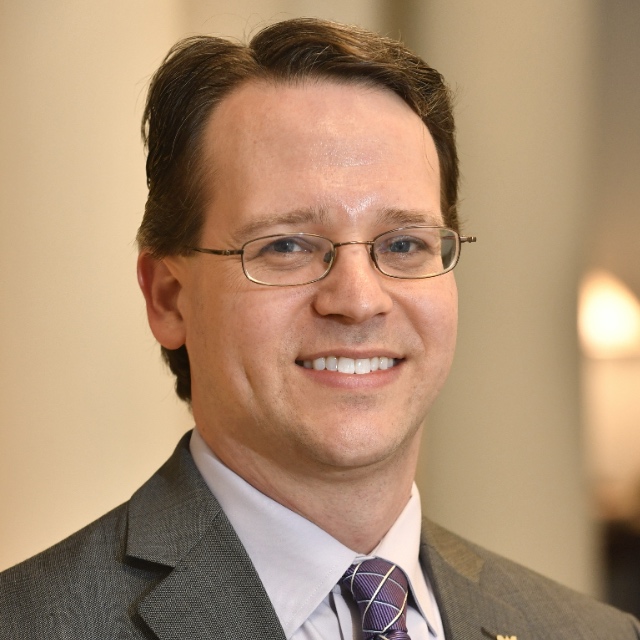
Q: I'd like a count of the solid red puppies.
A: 0